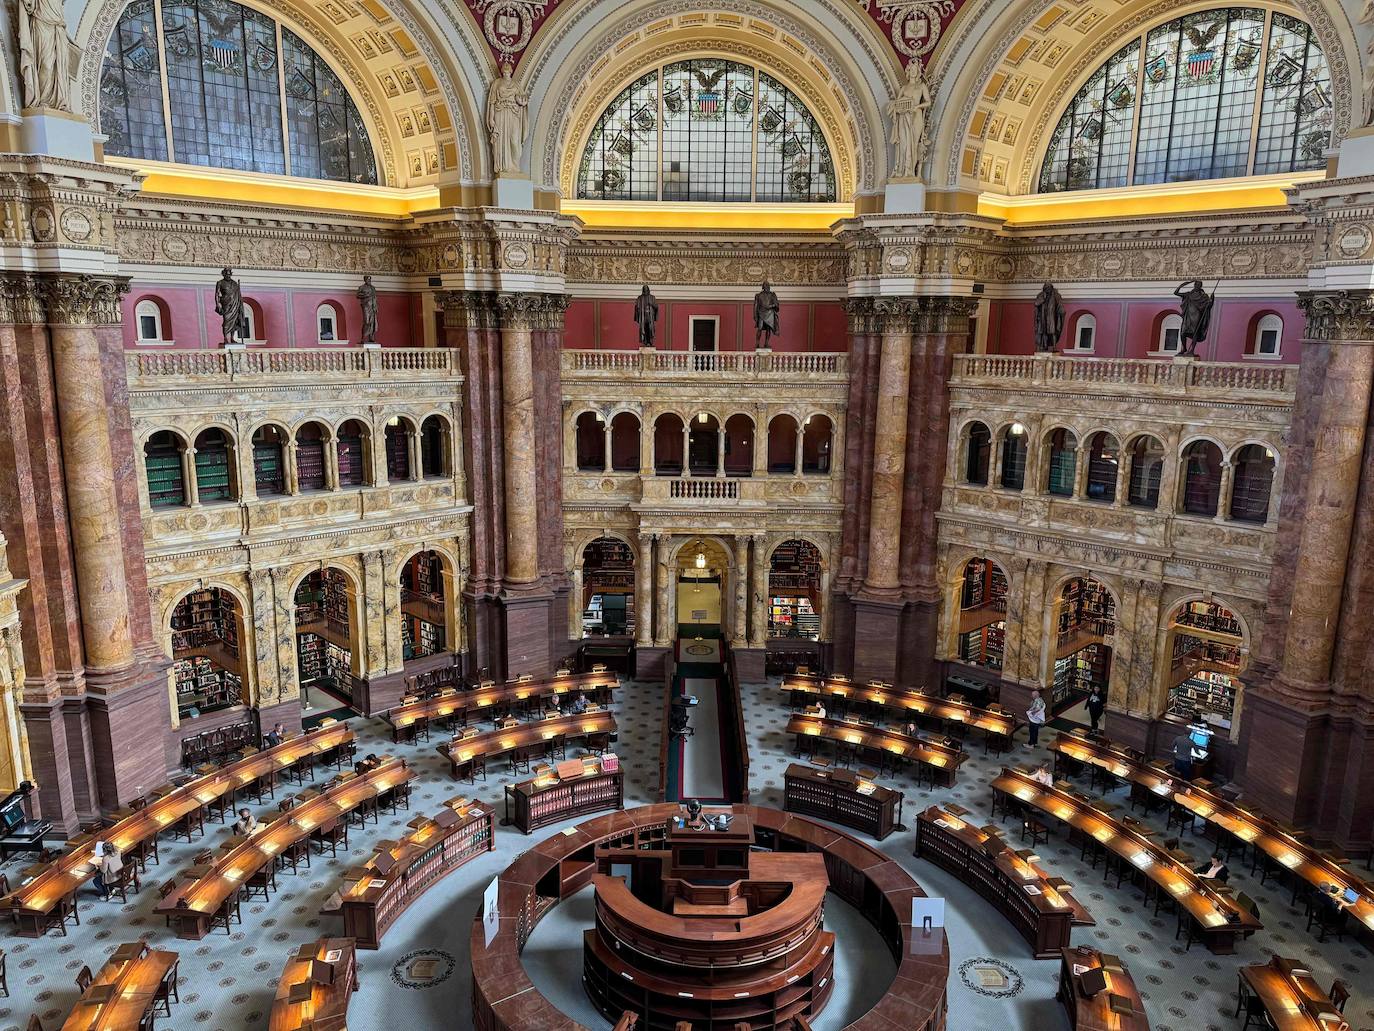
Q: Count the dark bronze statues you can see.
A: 6